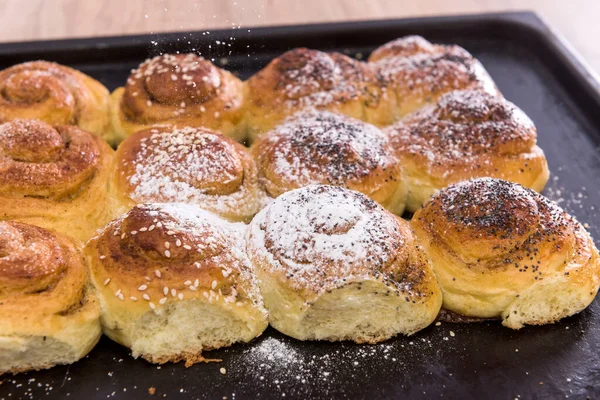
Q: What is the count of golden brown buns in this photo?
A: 12